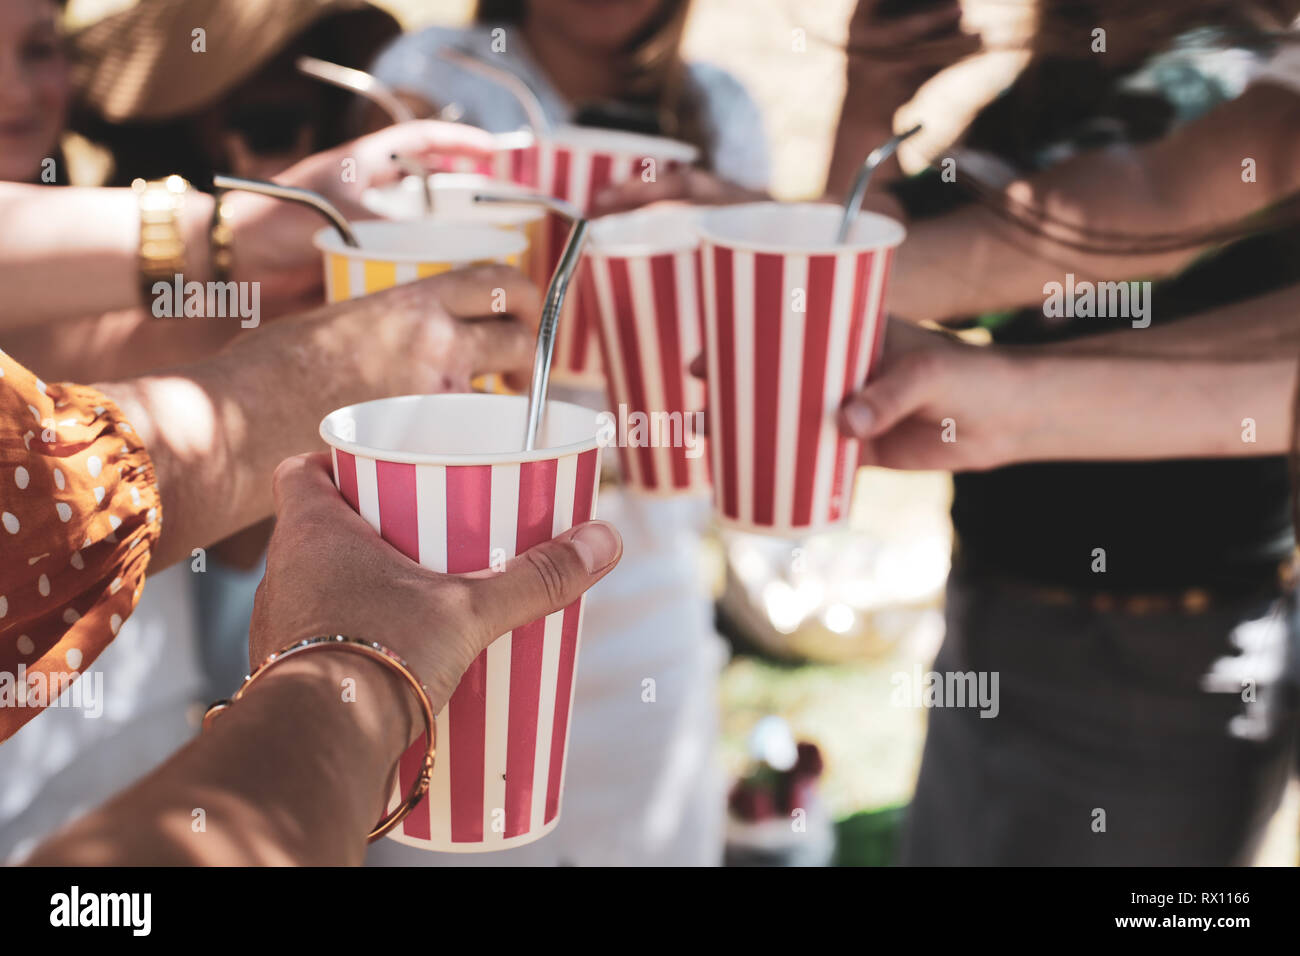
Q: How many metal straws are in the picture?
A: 7